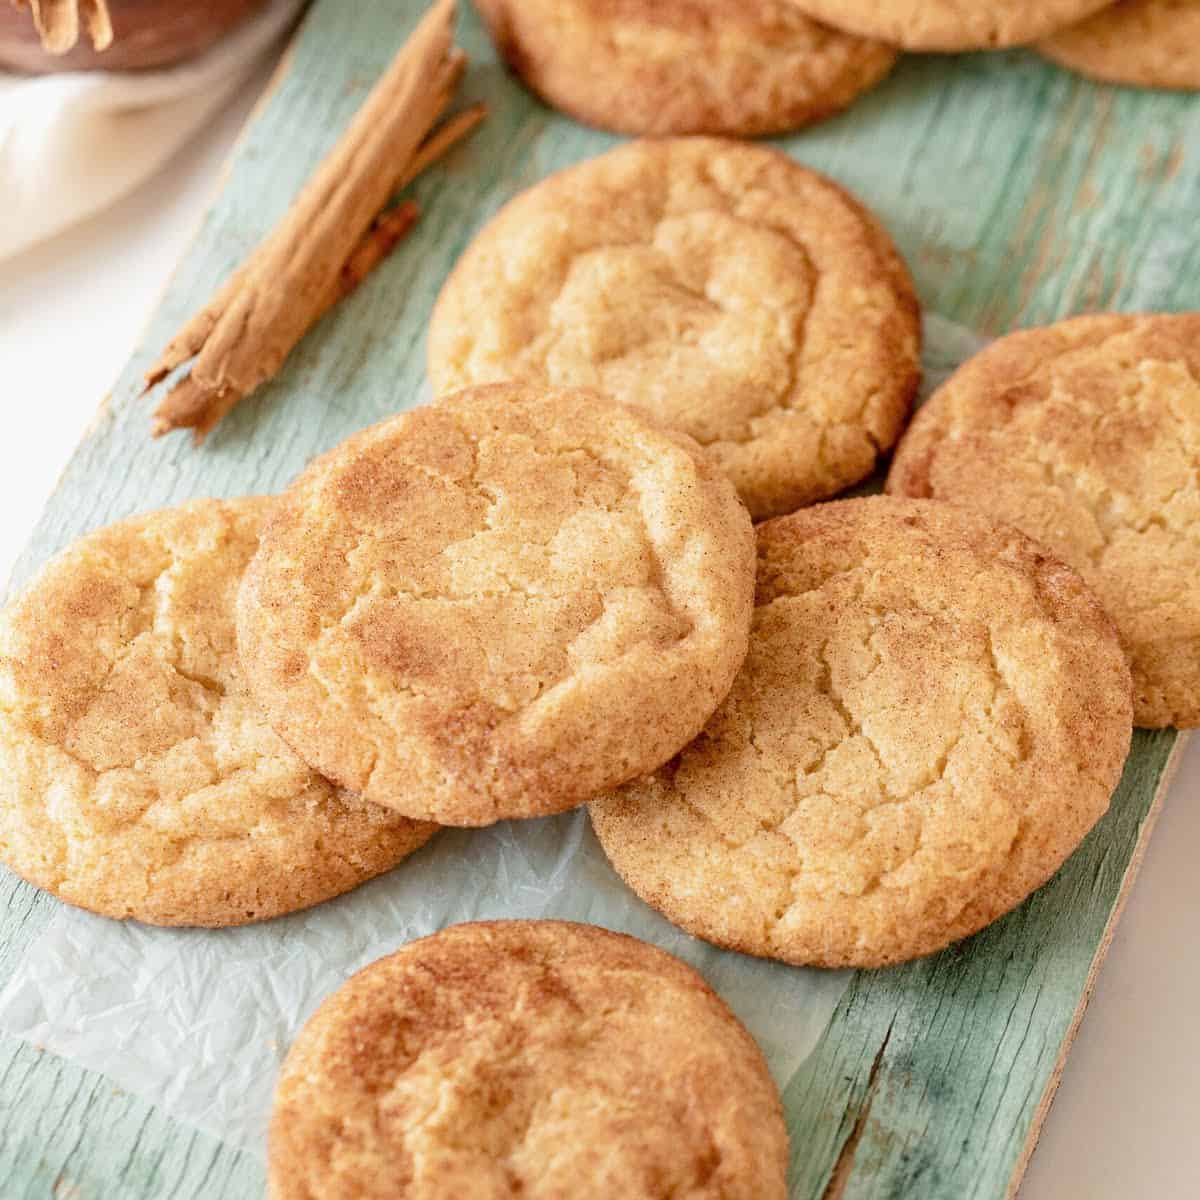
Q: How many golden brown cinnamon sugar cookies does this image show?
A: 9